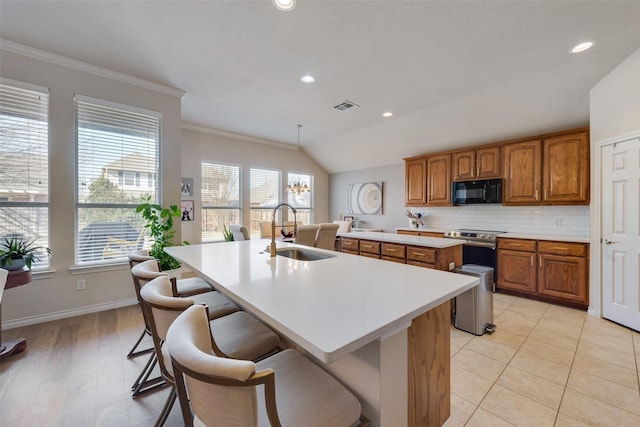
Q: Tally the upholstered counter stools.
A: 4